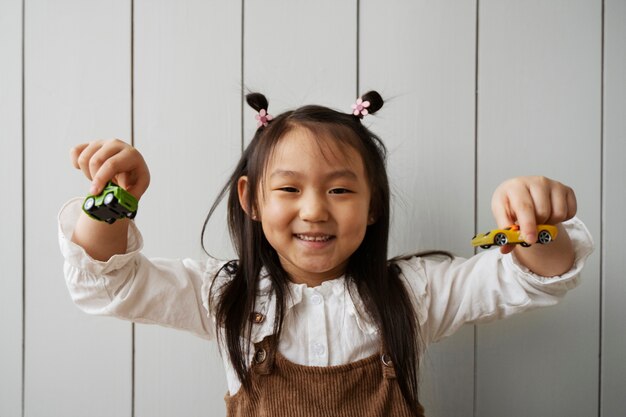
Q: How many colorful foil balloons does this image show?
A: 0